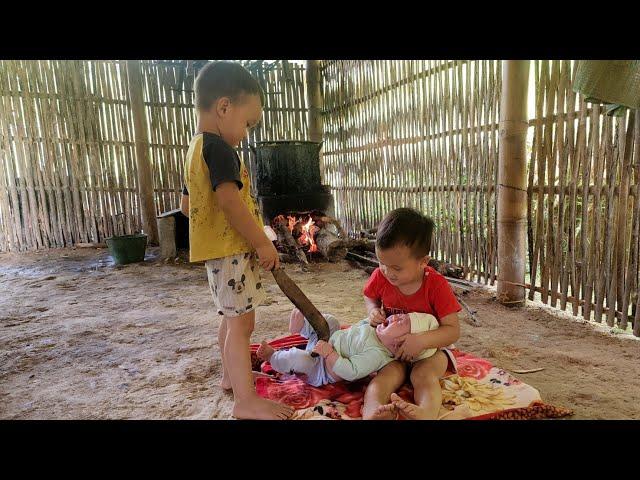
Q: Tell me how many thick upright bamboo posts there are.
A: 3